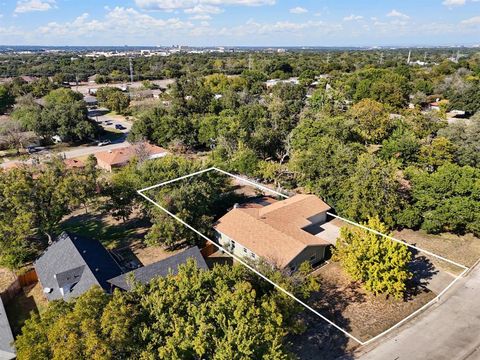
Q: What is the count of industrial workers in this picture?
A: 0